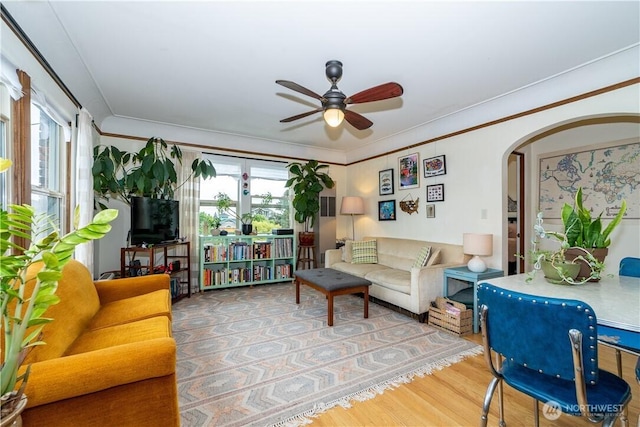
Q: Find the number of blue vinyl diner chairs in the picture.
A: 2